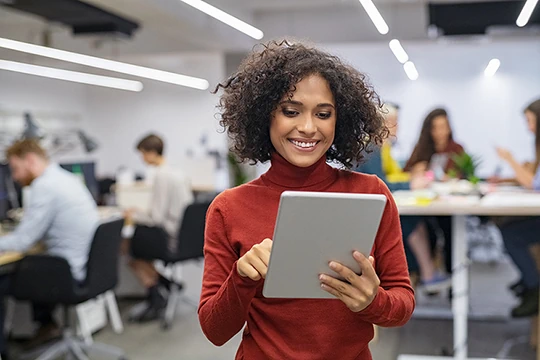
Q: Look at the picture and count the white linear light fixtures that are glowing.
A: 8